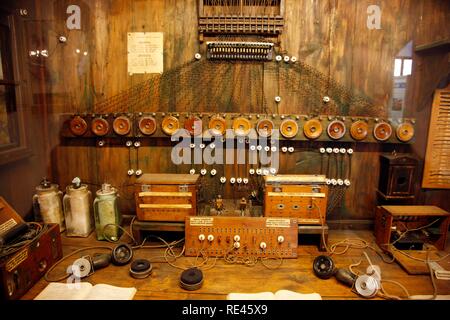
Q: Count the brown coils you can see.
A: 15